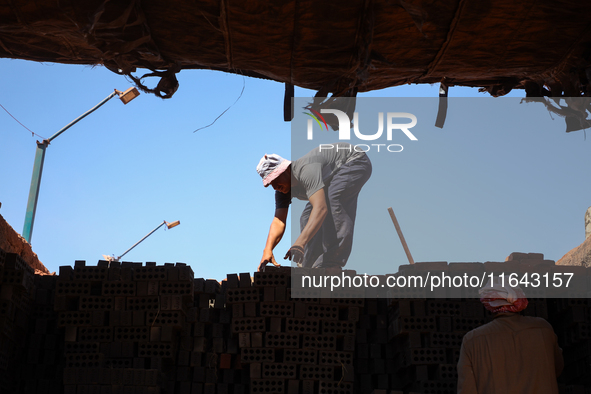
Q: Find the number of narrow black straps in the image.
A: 2